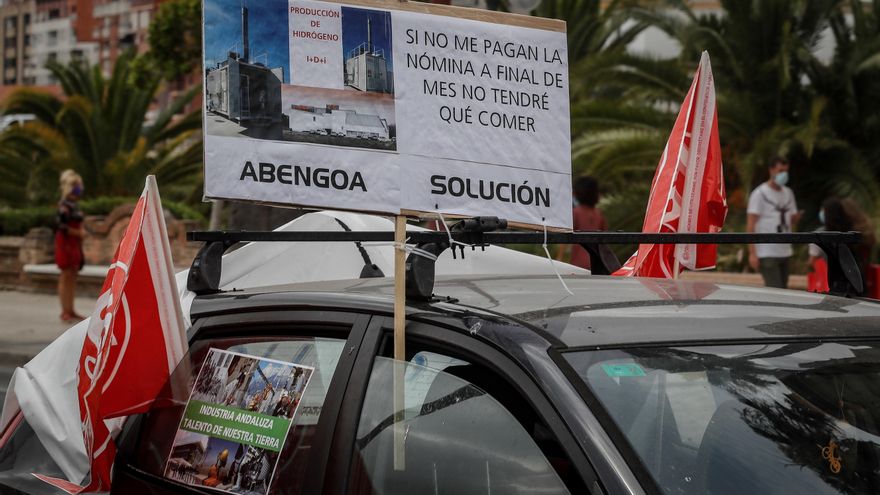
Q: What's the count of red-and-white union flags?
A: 2